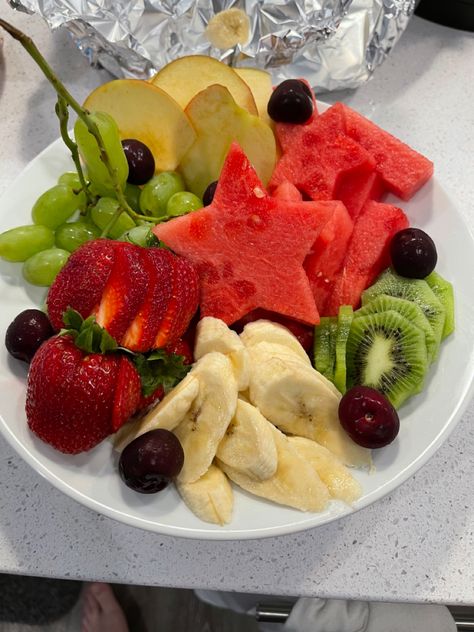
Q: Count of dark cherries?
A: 7